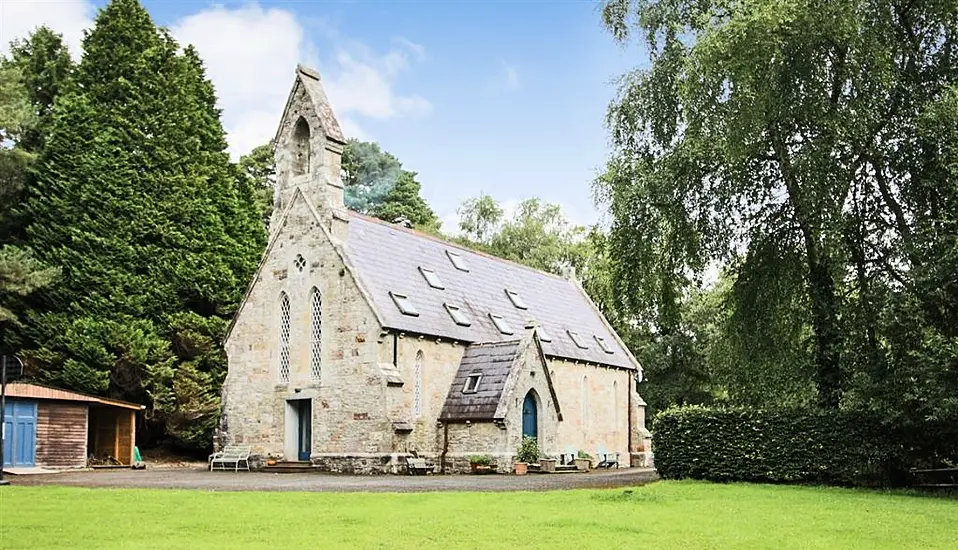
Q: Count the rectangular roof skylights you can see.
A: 10